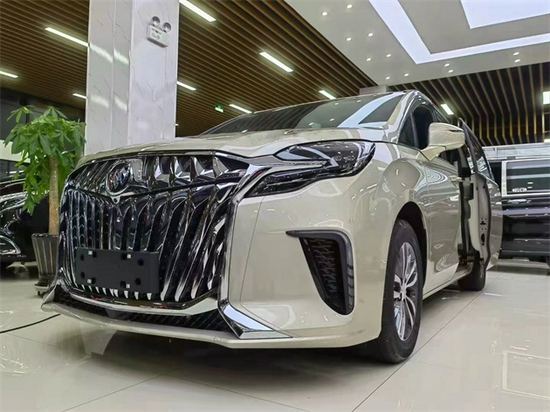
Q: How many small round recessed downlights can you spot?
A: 12